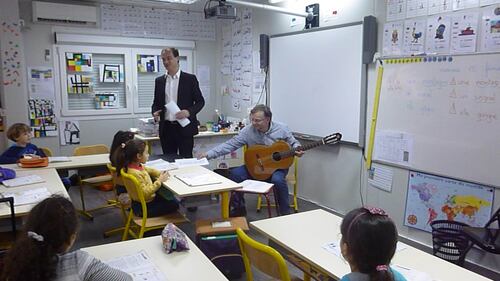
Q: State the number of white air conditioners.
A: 1